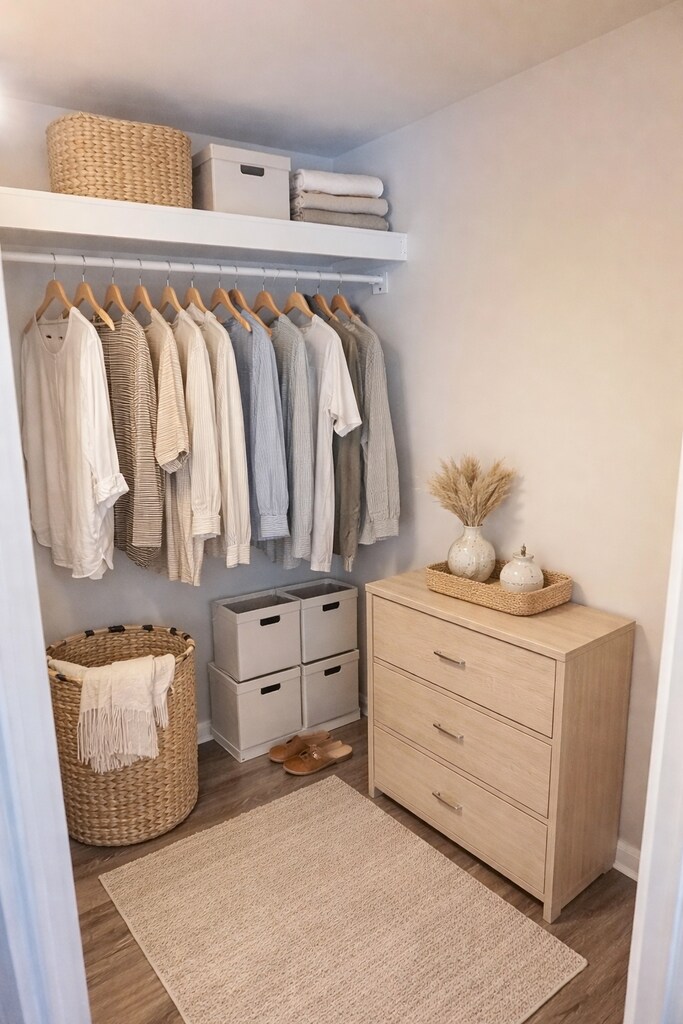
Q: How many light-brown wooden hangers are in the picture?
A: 12